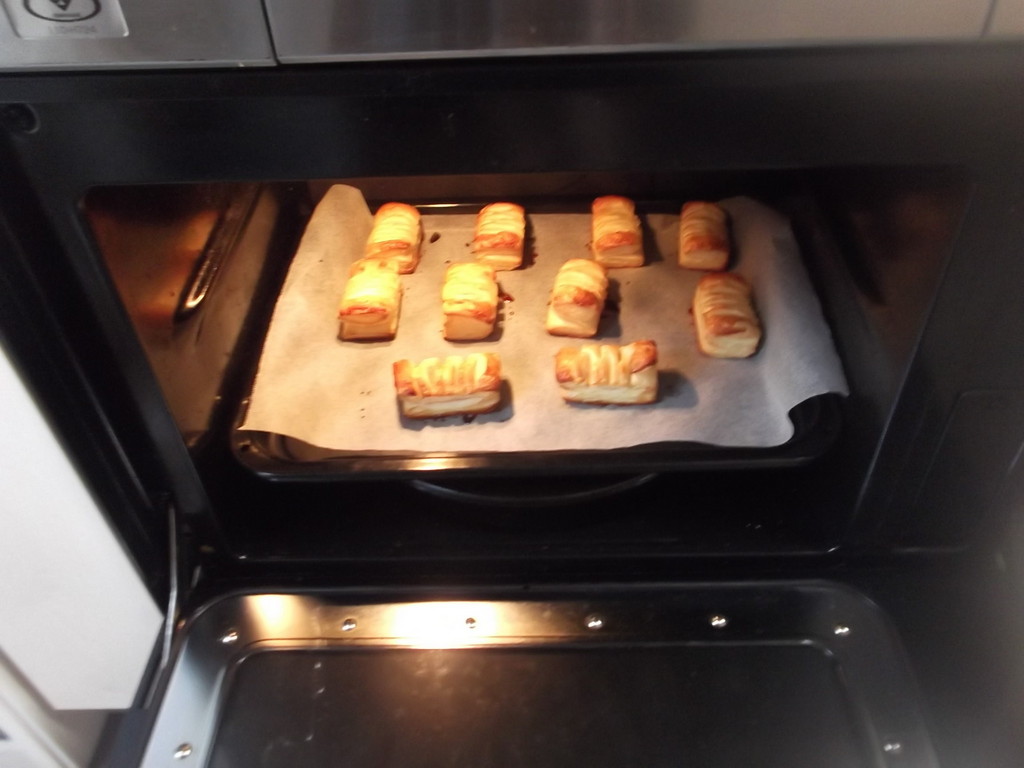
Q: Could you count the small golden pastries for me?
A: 10